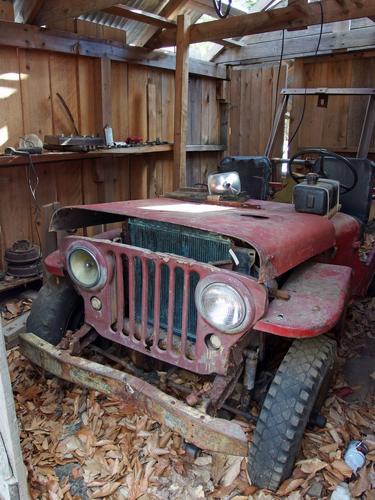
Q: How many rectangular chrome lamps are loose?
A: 1